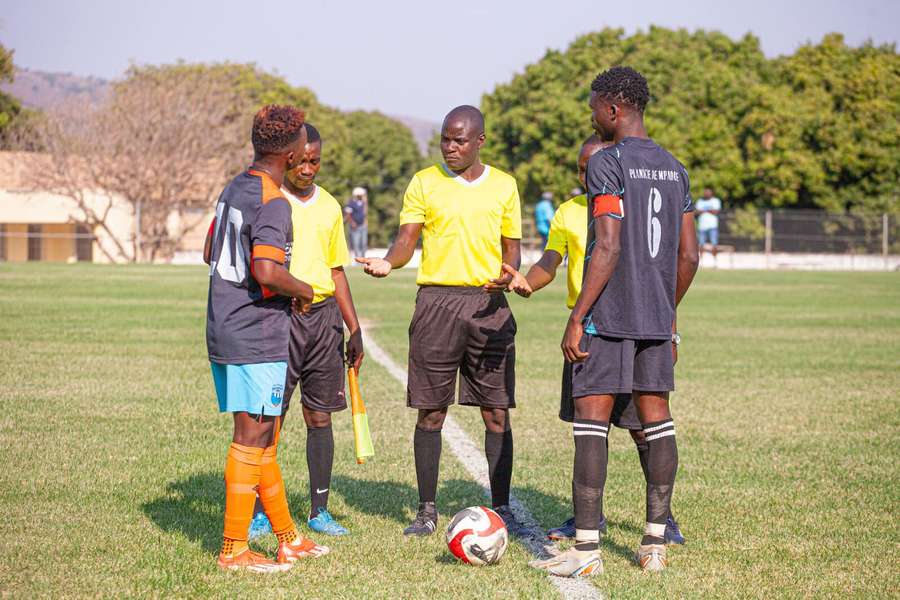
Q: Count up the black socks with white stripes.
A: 2